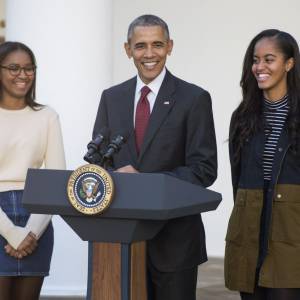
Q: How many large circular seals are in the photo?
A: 1